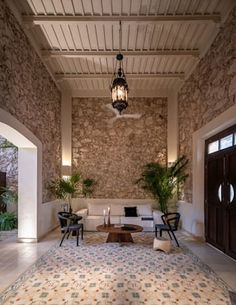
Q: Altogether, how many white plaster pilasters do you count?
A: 2